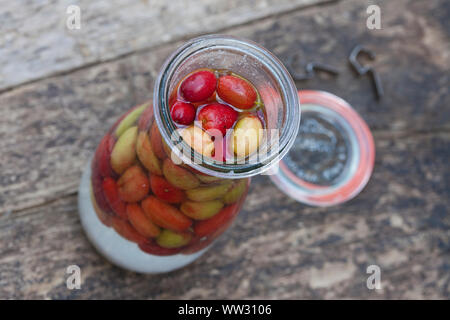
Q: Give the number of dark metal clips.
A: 2